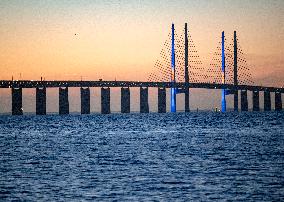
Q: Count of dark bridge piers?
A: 12